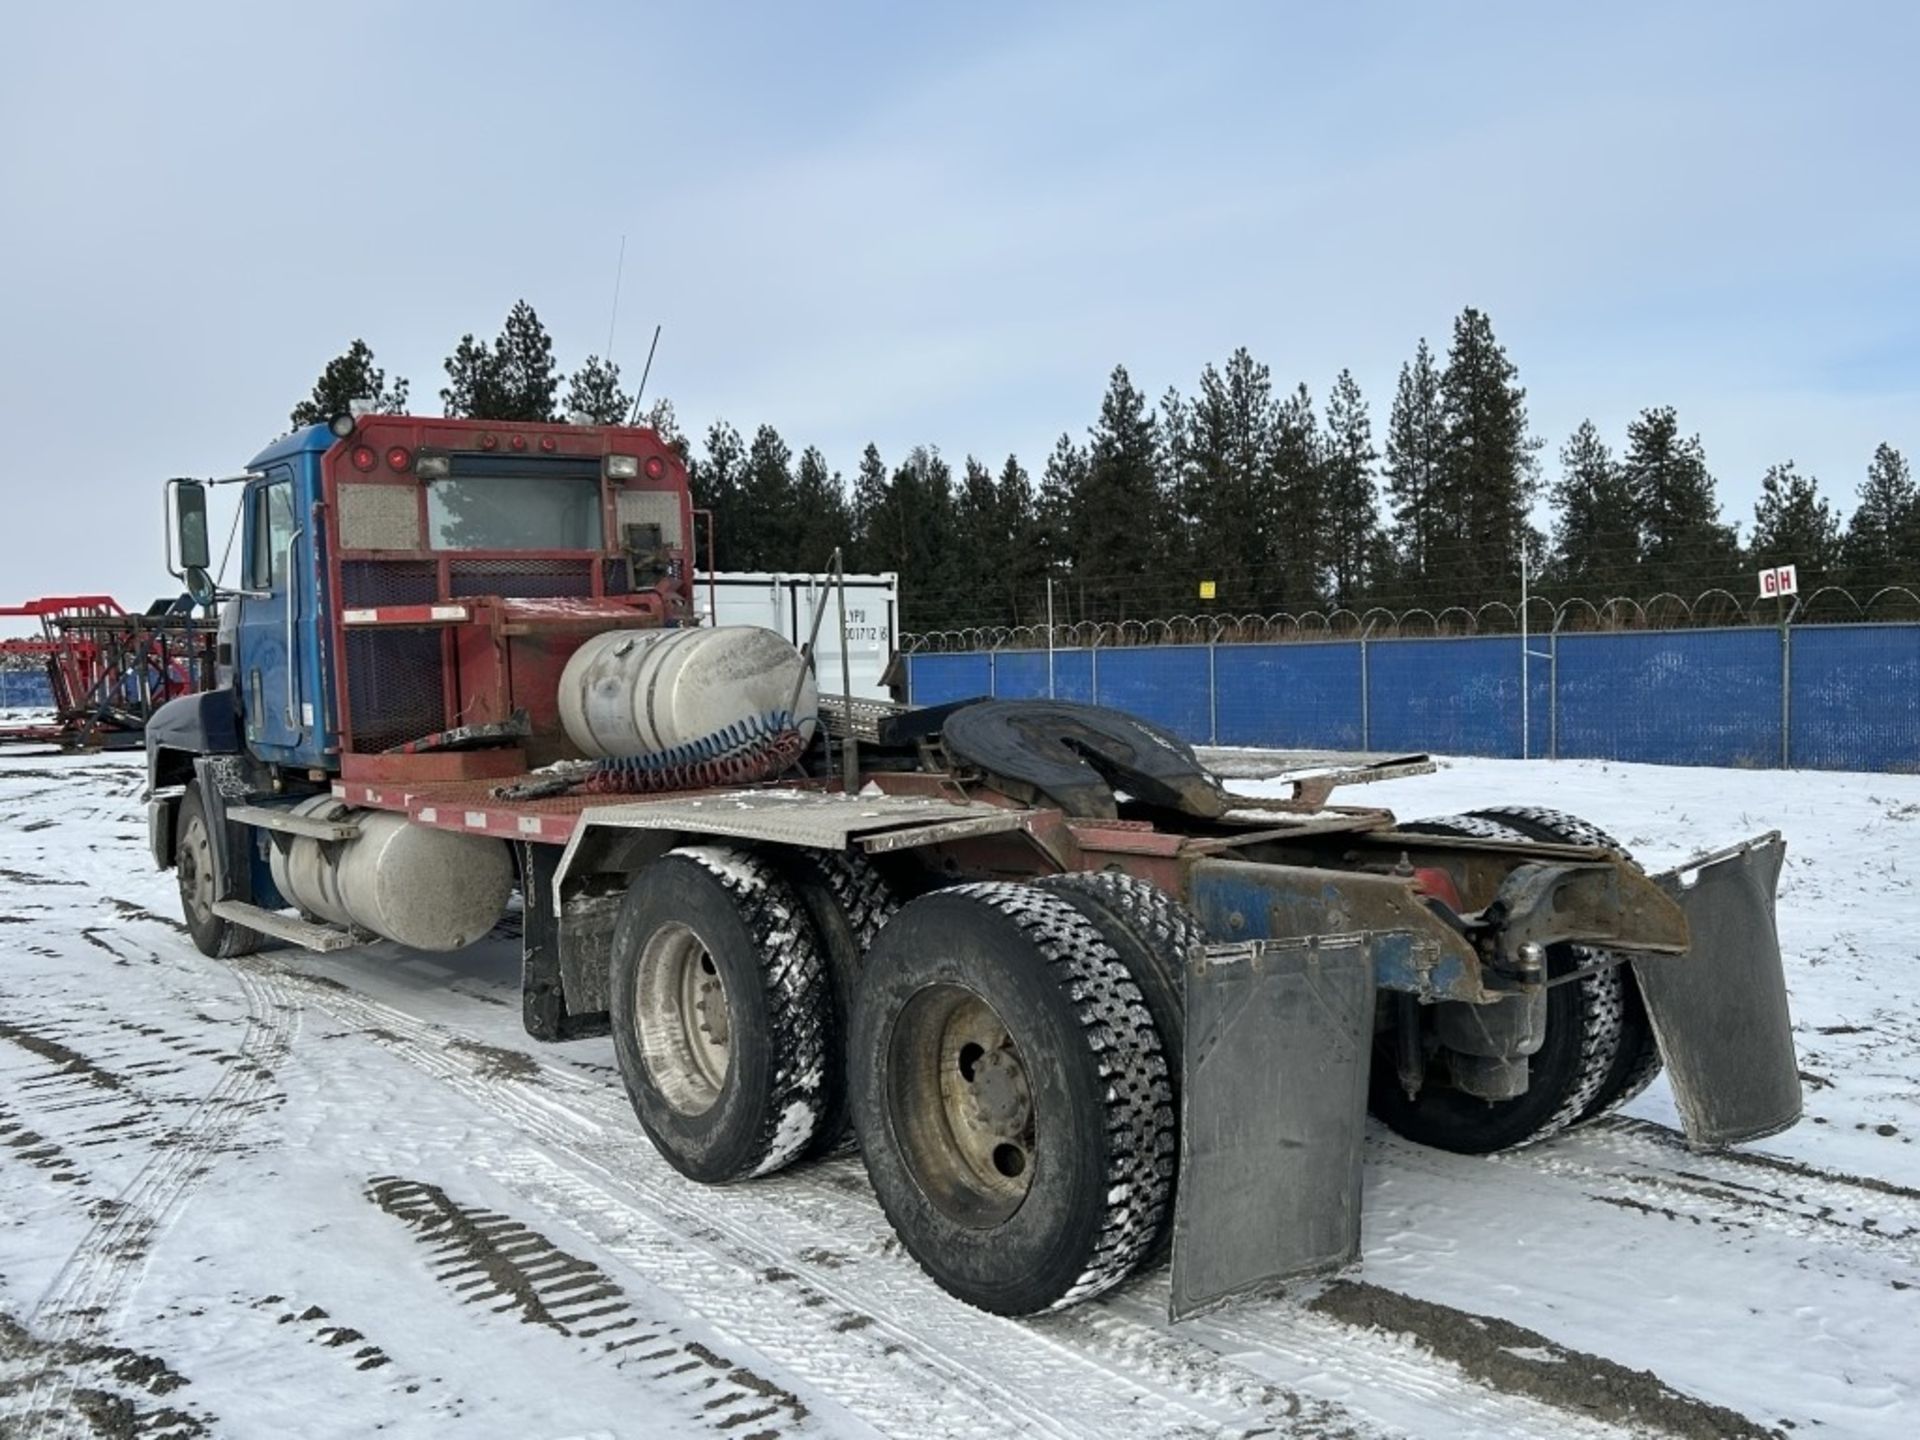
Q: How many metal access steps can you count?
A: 2